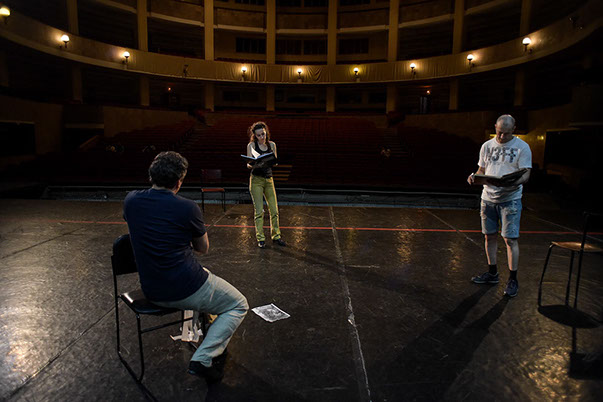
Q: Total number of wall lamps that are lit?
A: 9